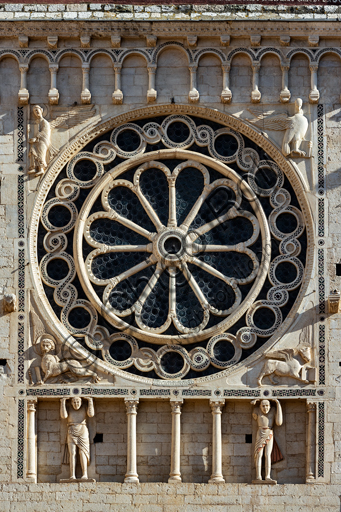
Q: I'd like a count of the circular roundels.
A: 14